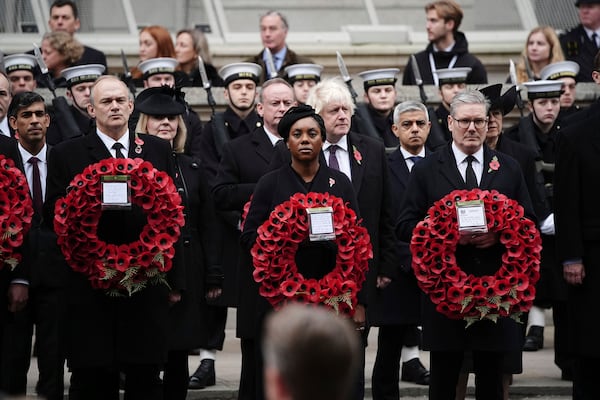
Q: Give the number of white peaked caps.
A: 9